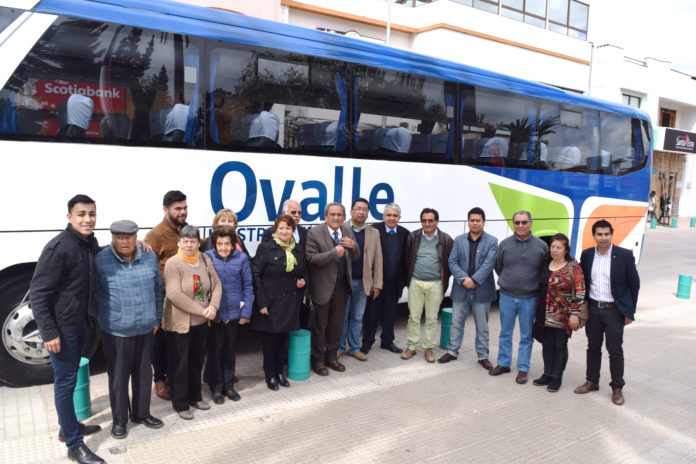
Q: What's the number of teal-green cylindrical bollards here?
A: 7